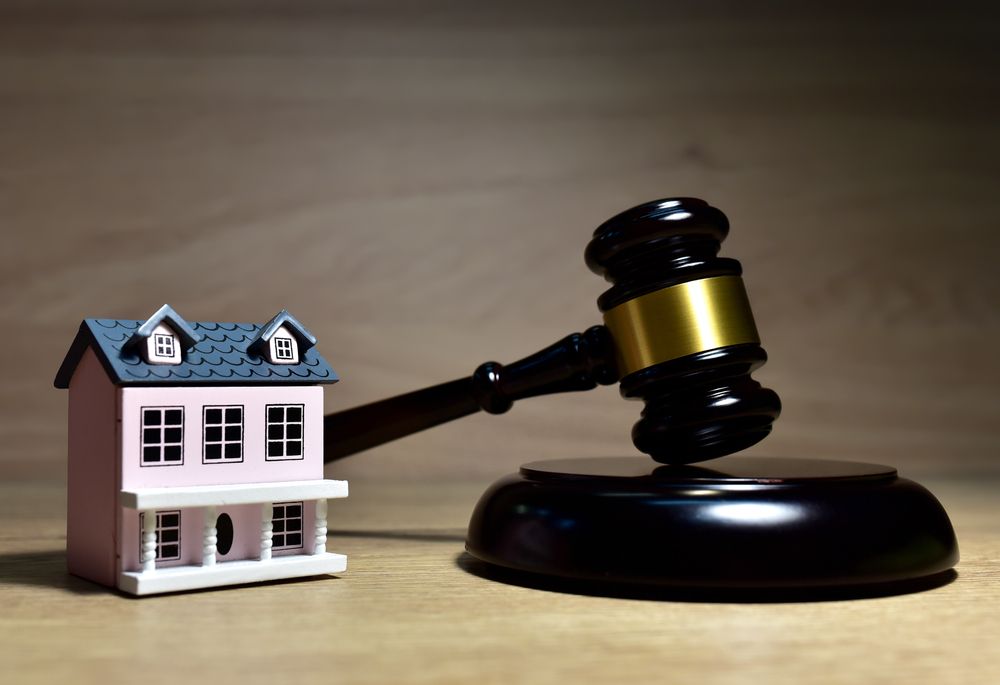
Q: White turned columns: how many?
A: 4